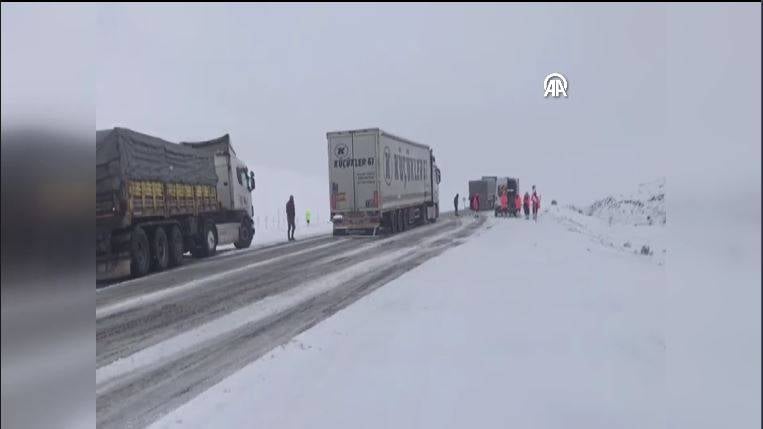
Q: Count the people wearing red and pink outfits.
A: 5